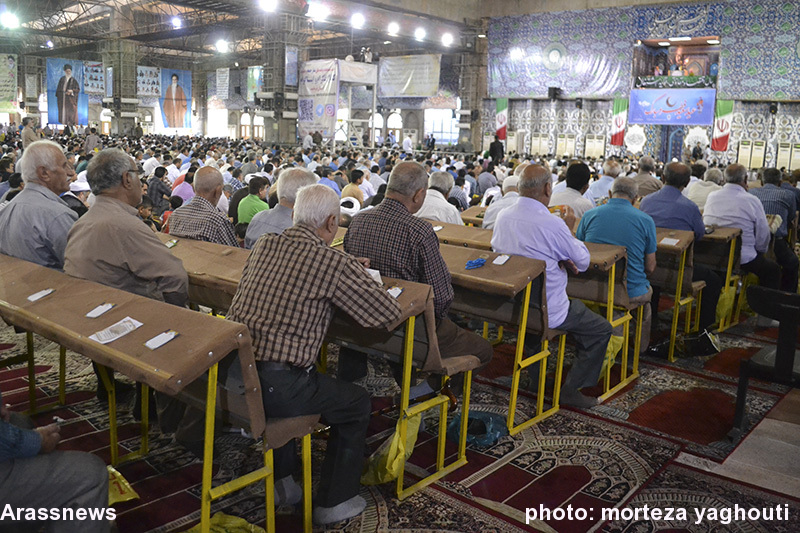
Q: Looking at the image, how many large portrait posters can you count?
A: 2